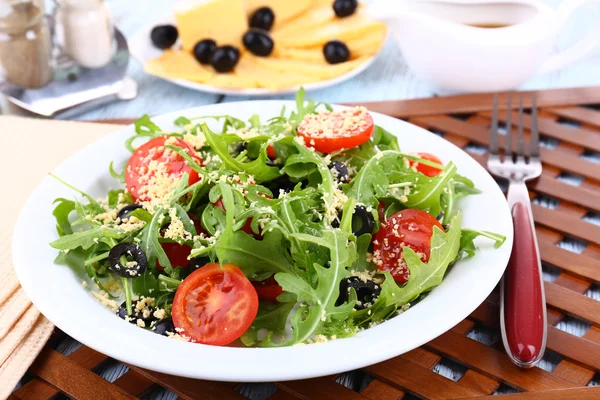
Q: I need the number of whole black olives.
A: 7